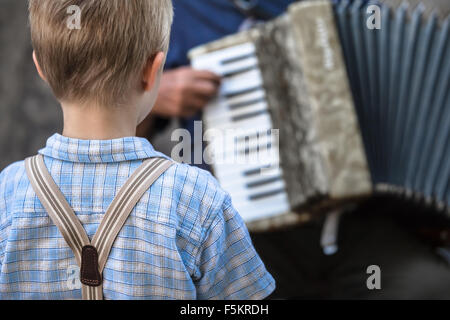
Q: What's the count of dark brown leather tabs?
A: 1